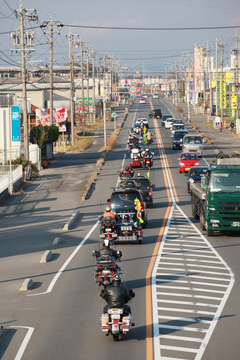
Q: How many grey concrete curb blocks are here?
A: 4